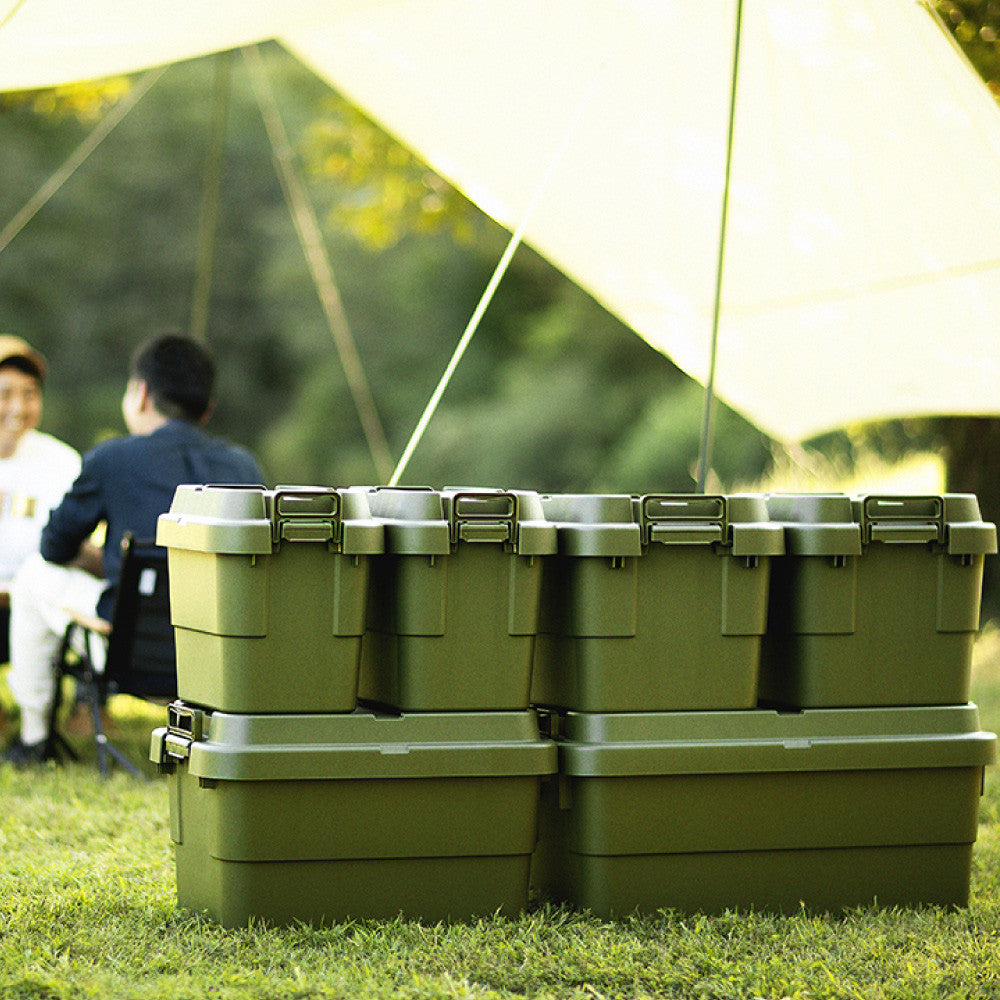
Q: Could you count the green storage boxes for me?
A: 6